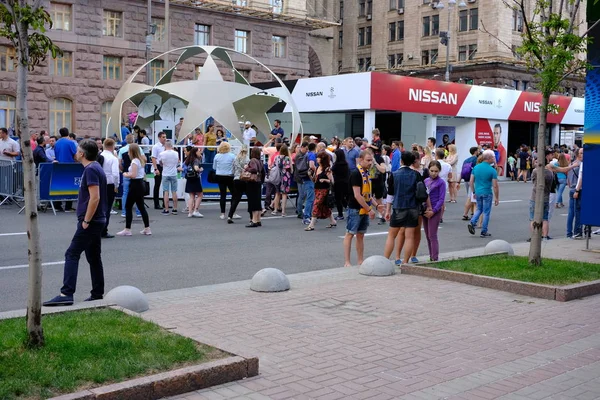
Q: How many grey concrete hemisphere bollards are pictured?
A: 4